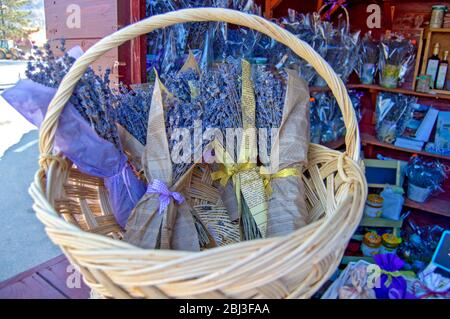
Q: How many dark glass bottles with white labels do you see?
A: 2